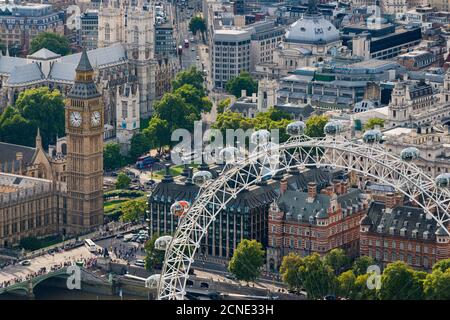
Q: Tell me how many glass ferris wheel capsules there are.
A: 11